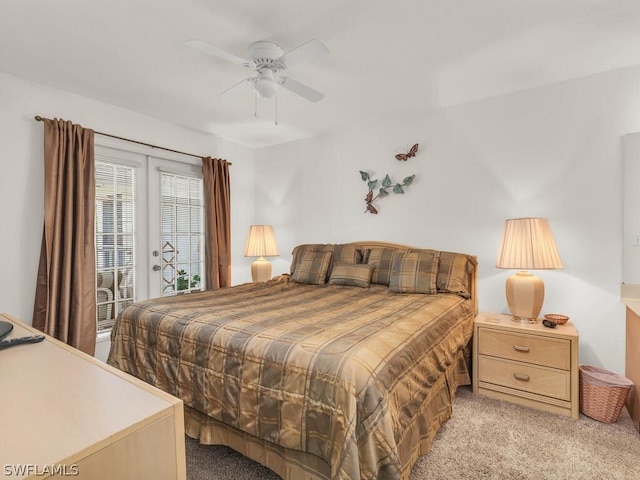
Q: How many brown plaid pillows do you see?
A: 5